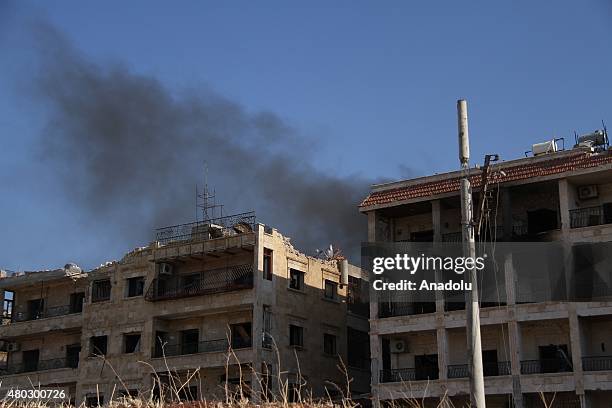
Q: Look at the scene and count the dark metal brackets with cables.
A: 1